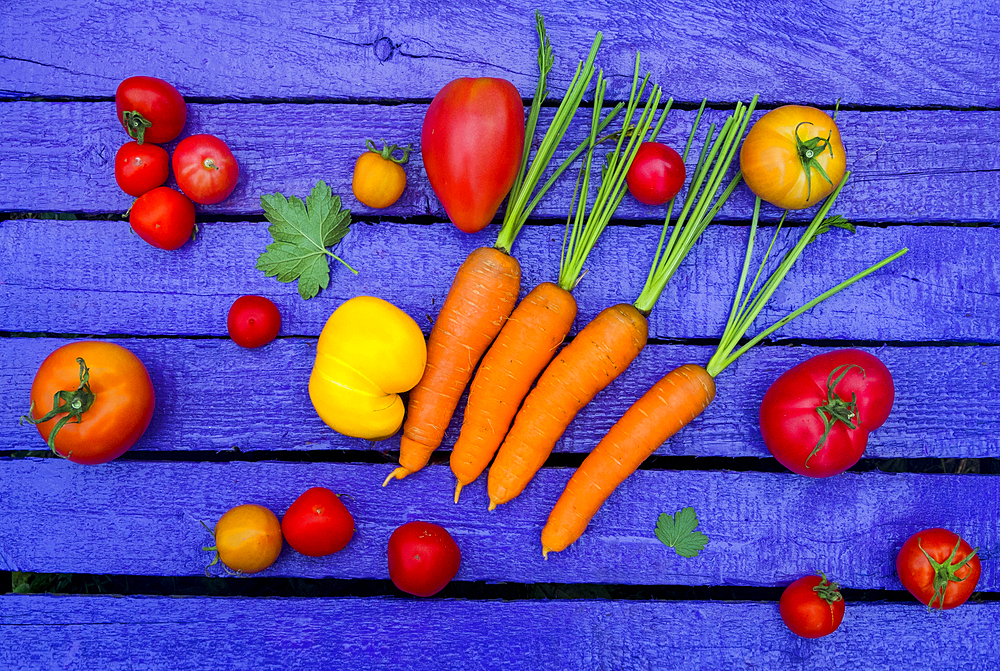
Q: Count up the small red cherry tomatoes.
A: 10